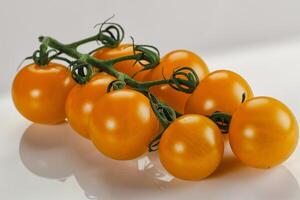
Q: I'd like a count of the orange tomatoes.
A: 8